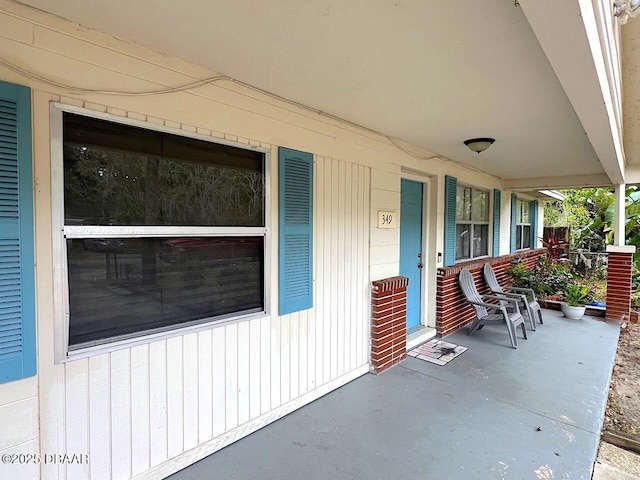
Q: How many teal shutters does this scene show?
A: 6